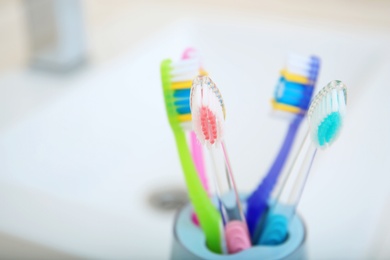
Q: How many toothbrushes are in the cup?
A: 5